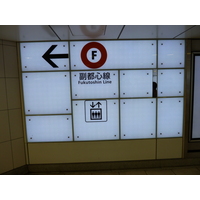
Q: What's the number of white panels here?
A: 11